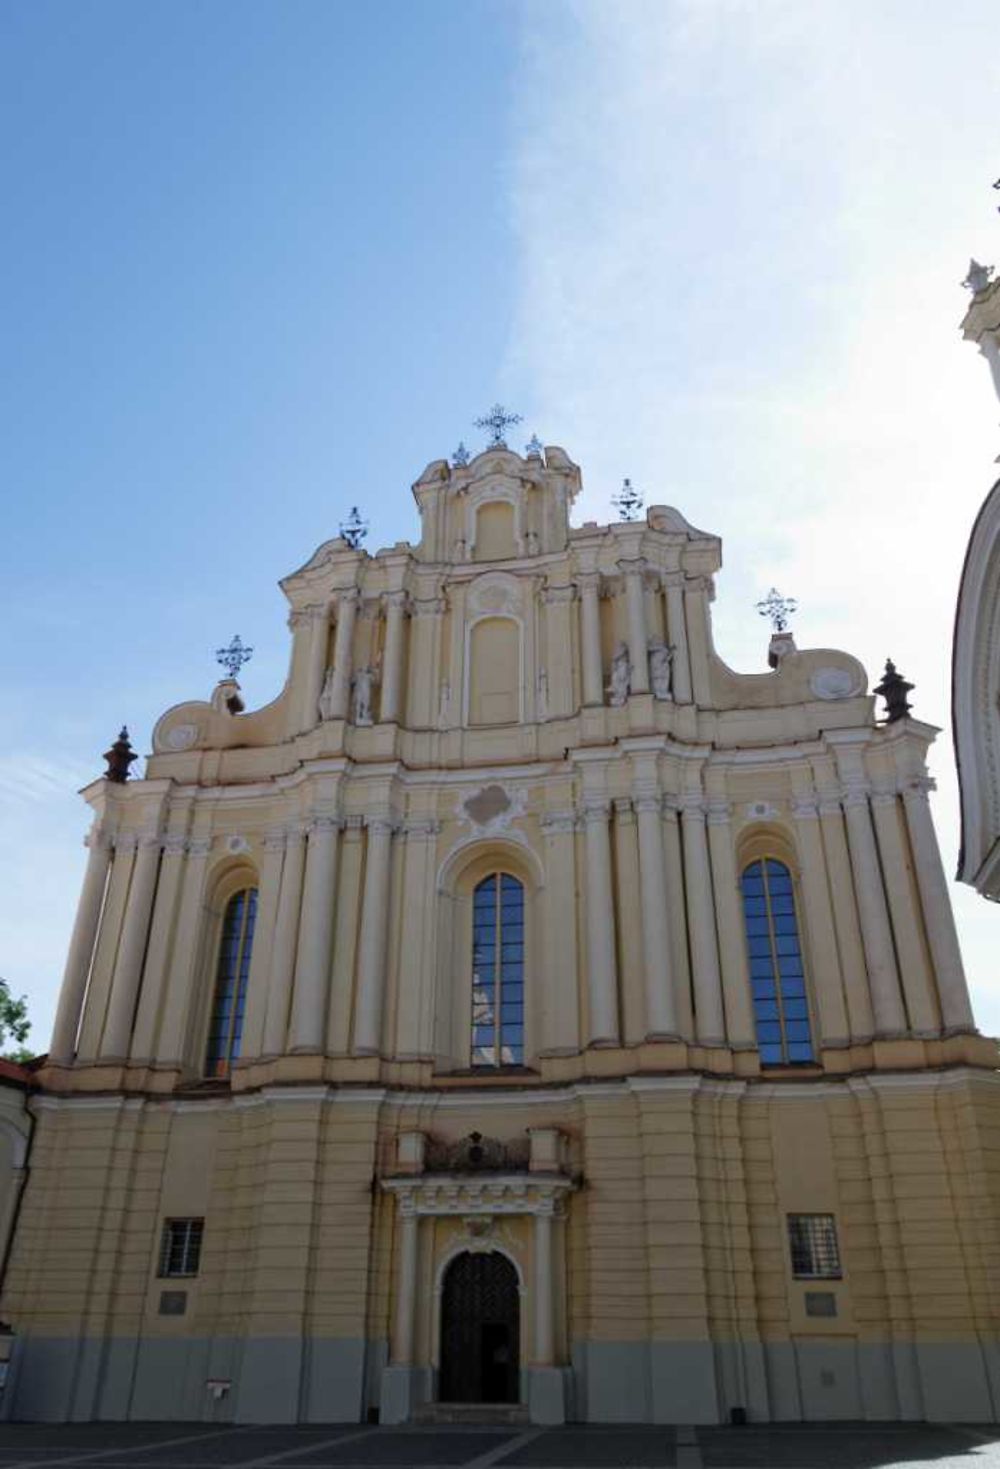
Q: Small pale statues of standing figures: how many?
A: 4